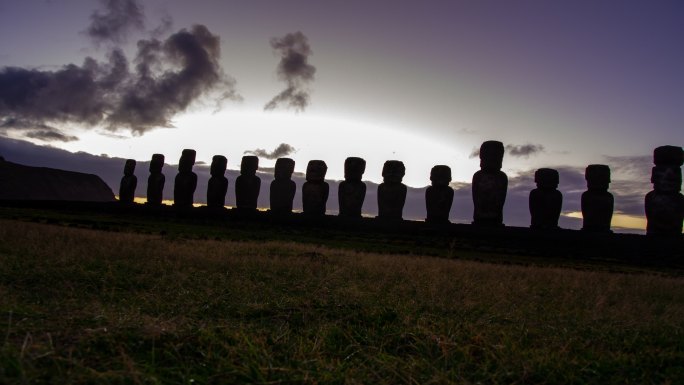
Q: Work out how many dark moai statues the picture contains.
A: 14